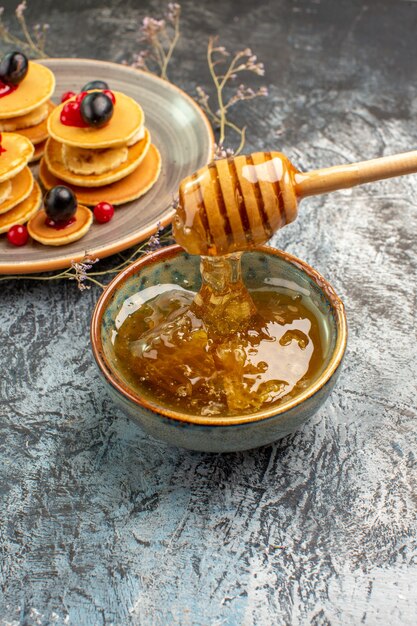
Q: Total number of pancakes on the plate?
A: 10